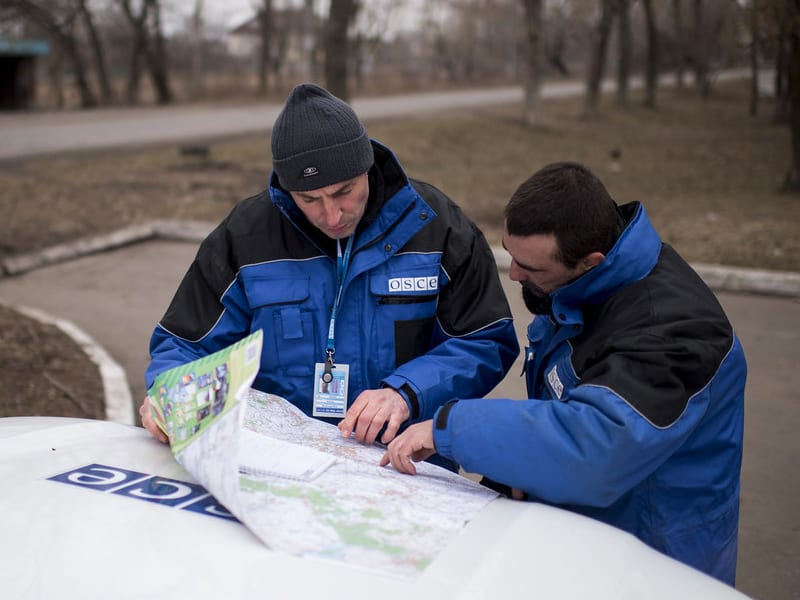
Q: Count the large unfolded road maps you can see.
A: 1